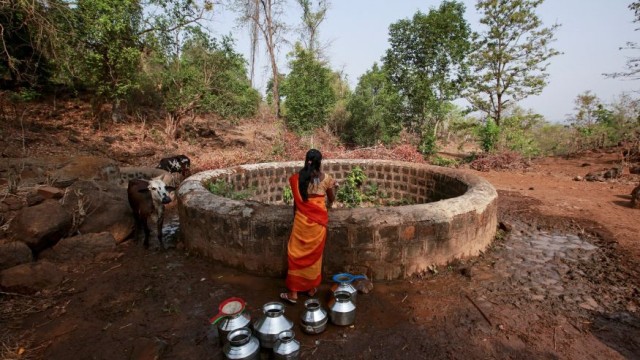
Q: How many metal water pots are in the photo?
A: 7